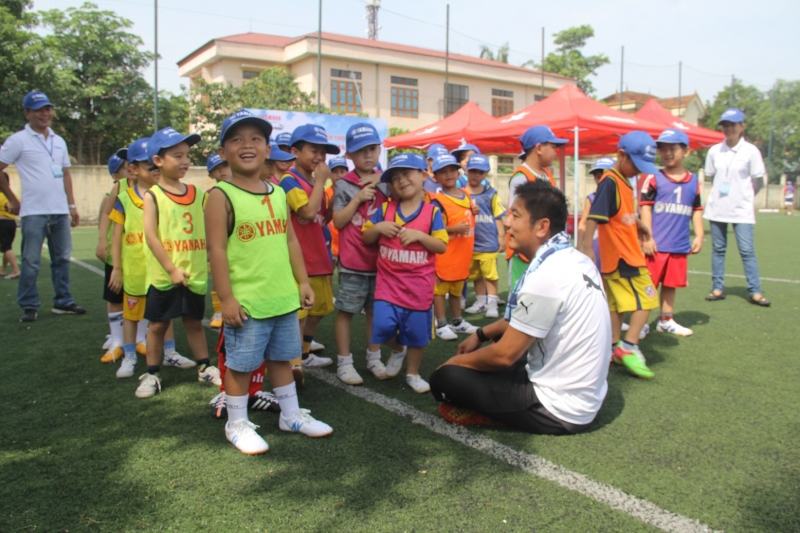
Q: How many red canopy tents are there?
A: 3